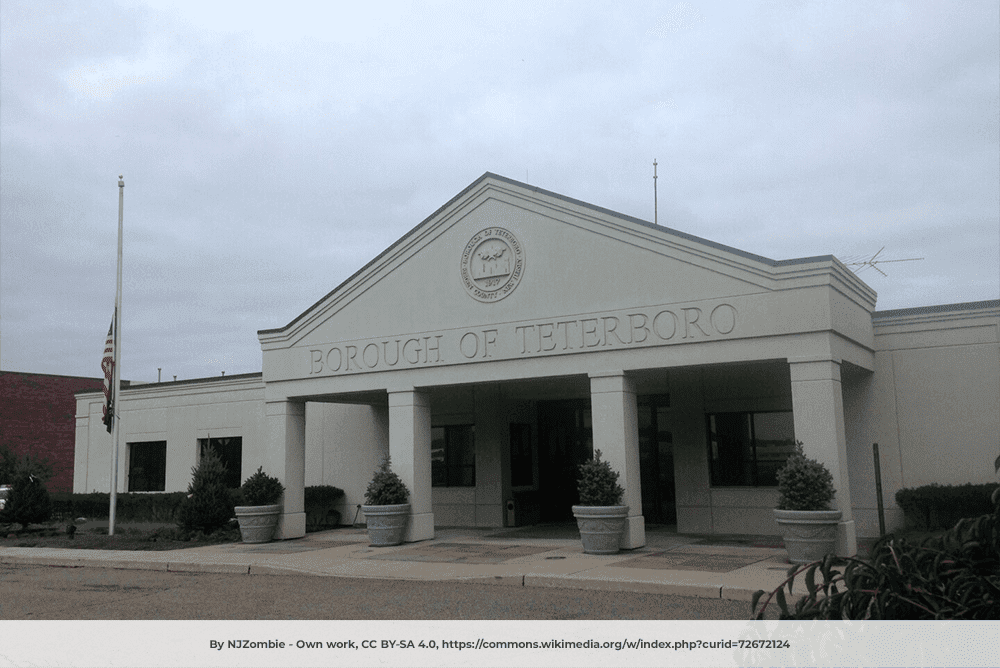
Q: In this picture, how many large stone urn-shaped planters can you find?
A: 4